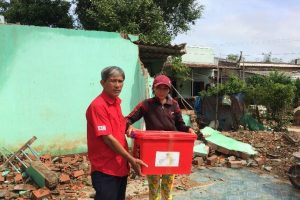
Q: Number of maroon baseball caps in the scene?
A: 1